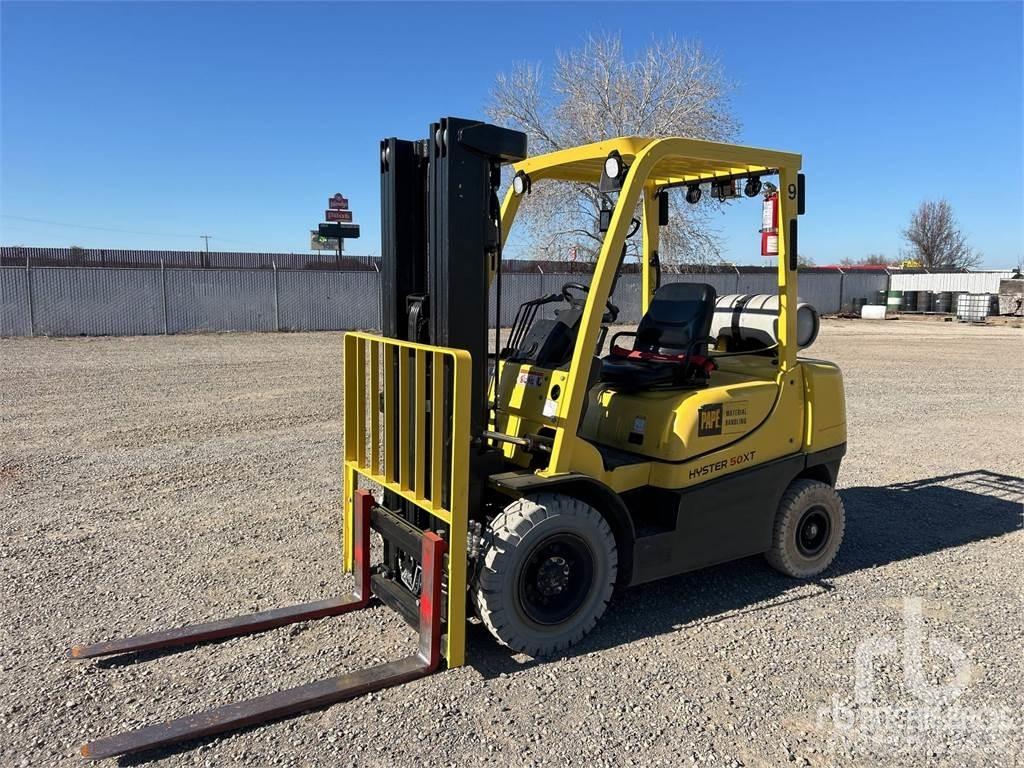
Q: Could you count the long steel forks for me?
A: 2